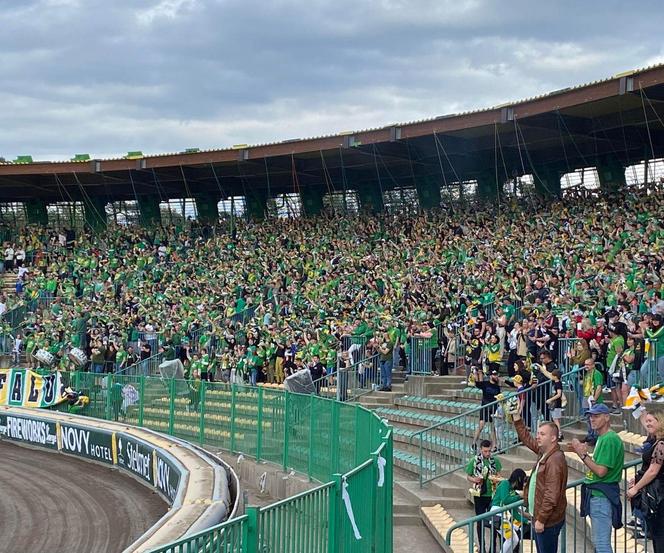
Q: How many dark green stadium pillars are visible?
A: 11